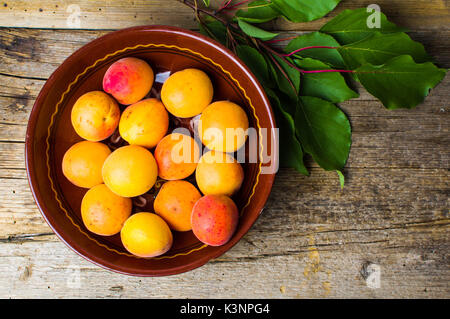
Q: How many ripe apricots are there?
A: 13